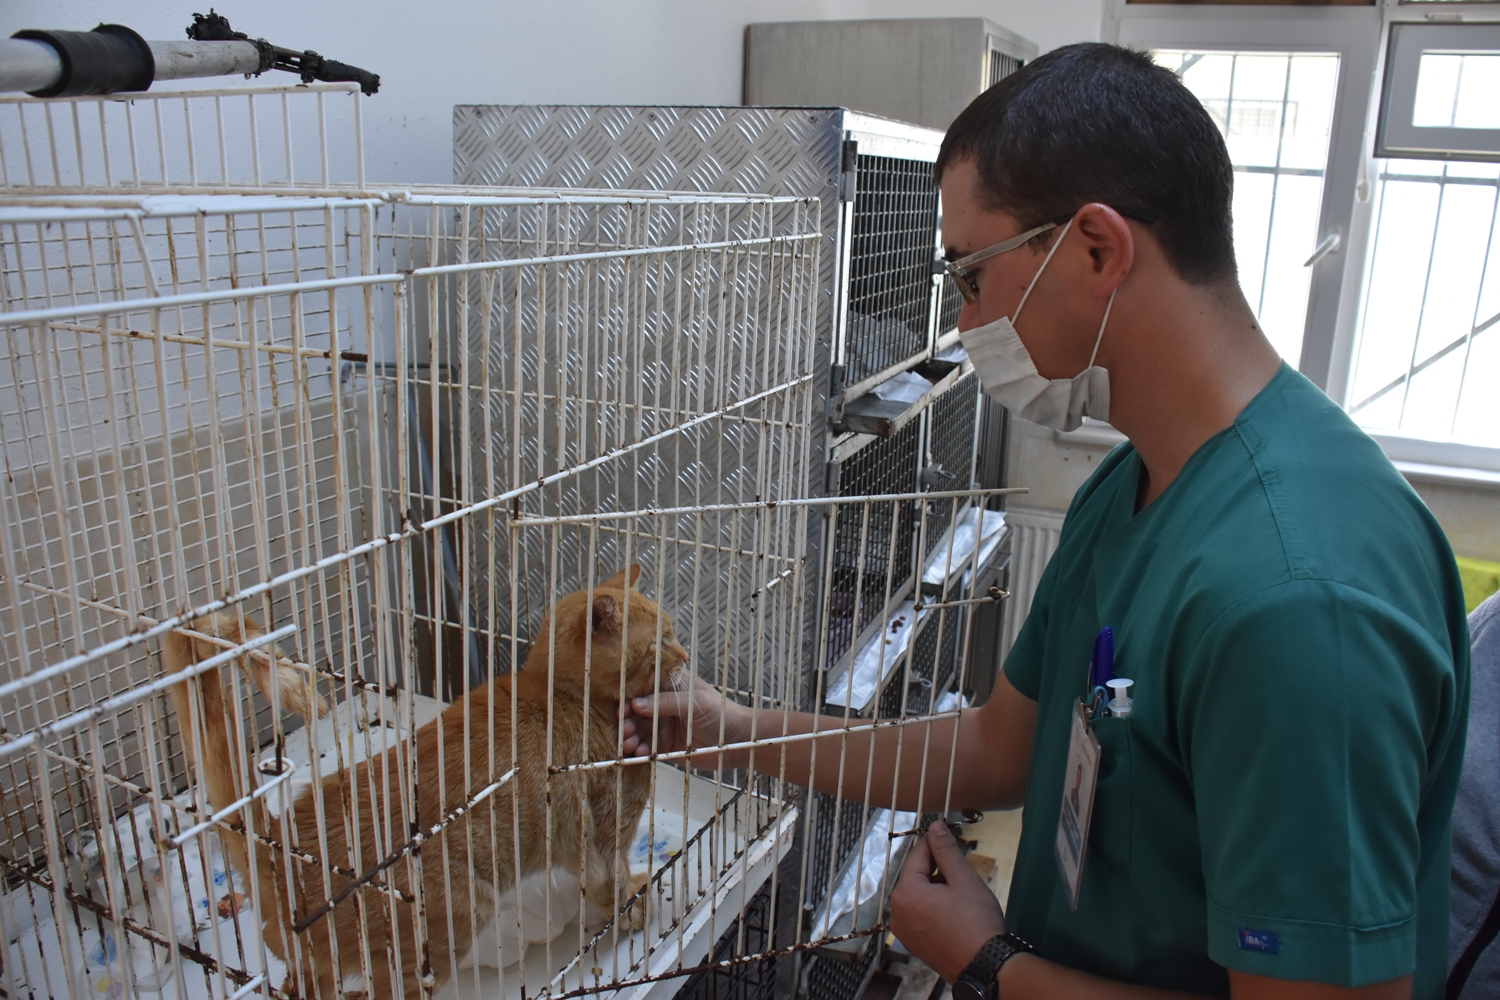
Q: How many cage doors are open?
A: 1